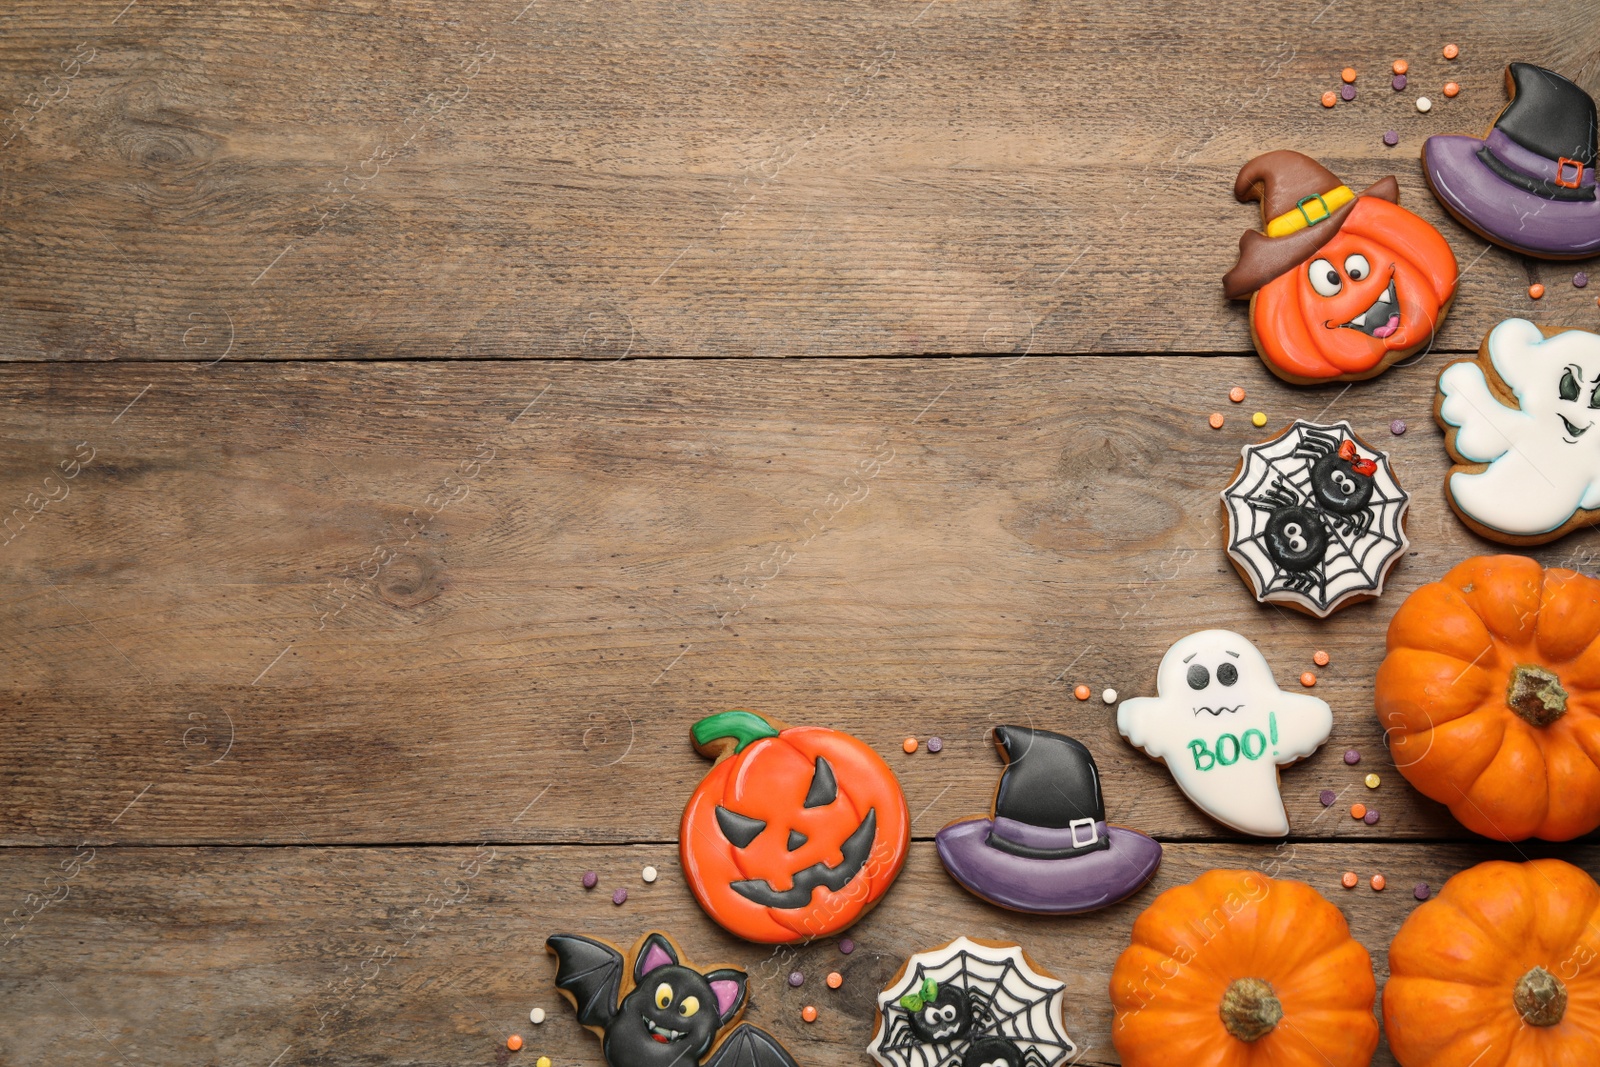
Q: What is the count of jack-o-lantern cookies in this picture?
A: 2